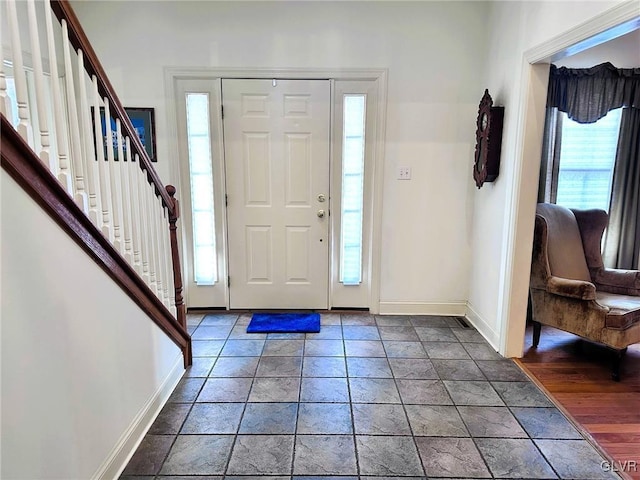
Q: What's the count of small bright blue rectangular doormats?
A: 1